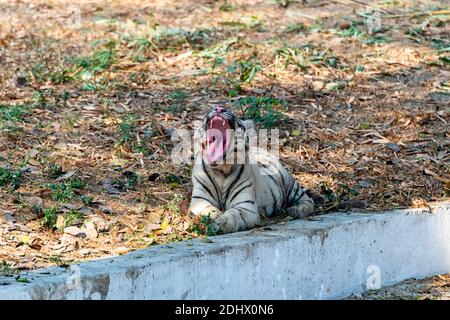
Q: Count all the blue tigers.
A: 0